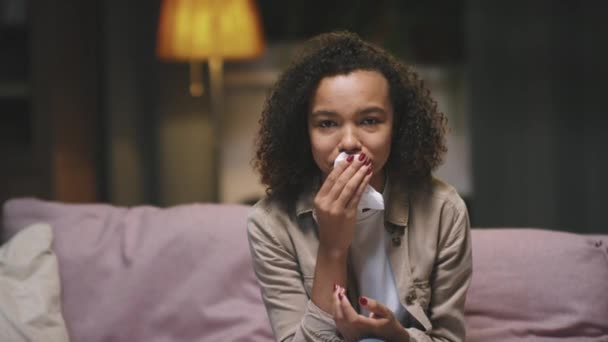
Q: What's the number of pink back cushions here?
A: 2